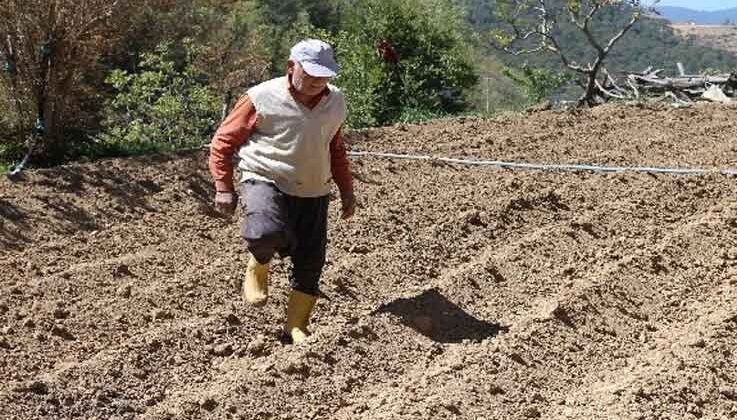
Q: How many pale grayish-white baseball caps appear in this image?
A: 1